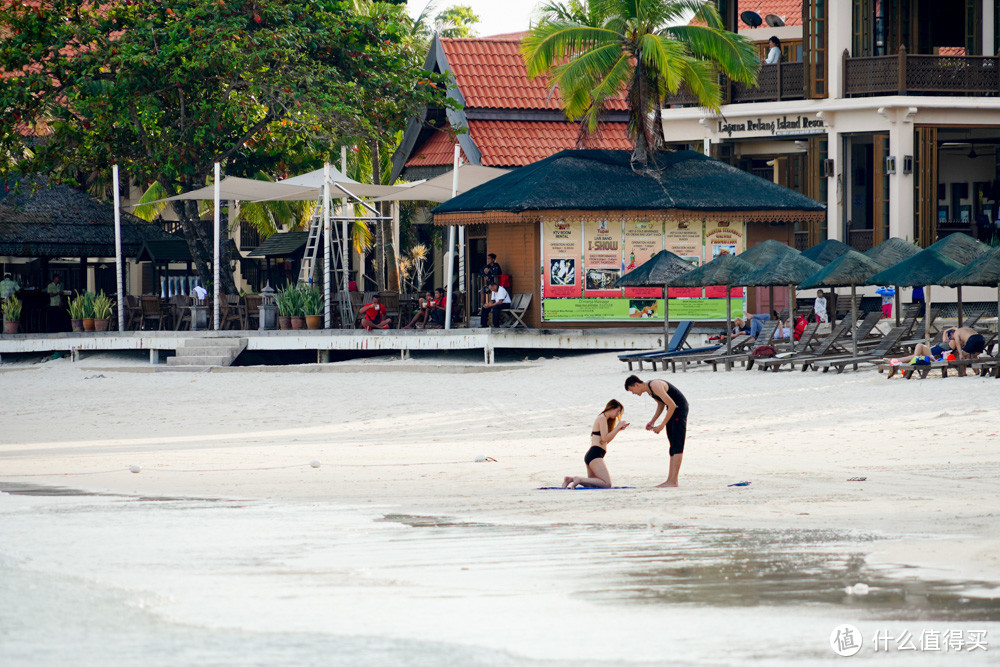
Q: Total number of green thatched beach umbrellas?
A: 10